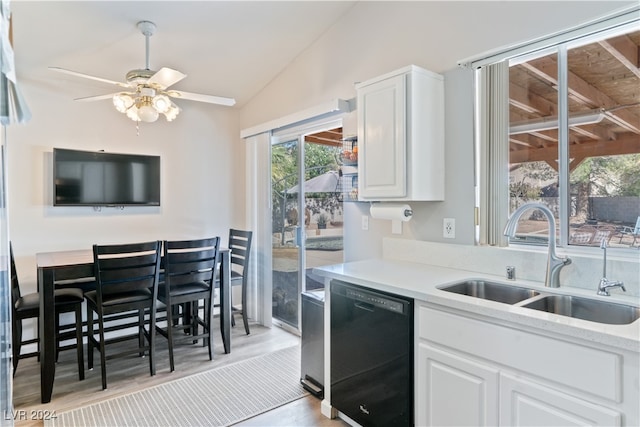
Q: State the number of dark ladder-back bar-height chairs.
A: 4